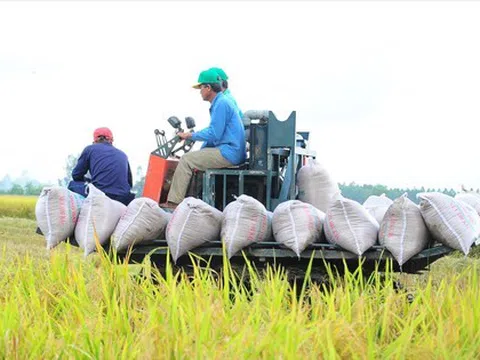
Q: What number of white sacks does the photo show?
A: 12